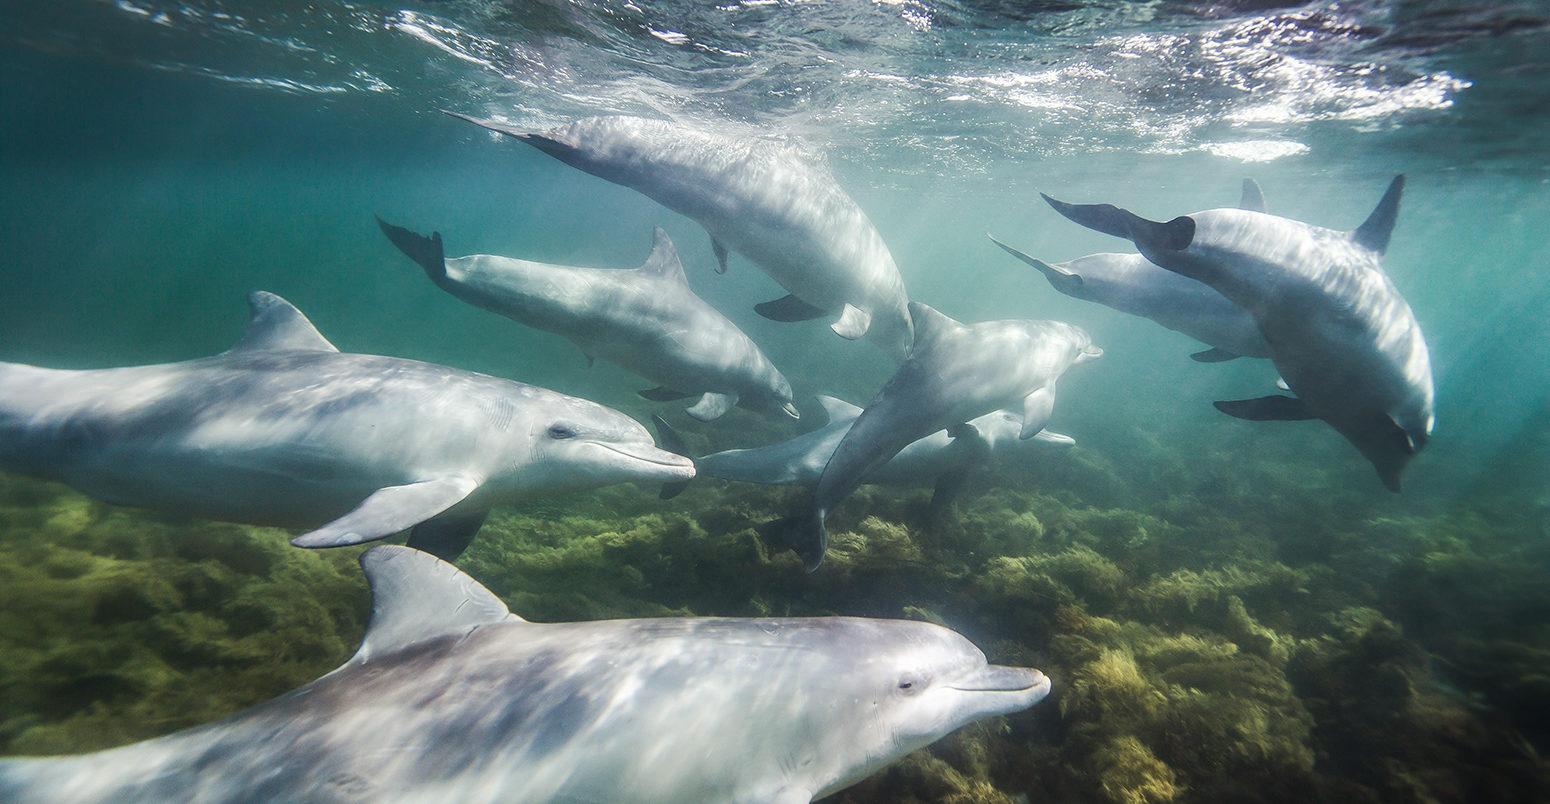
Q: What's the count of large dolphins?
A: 8